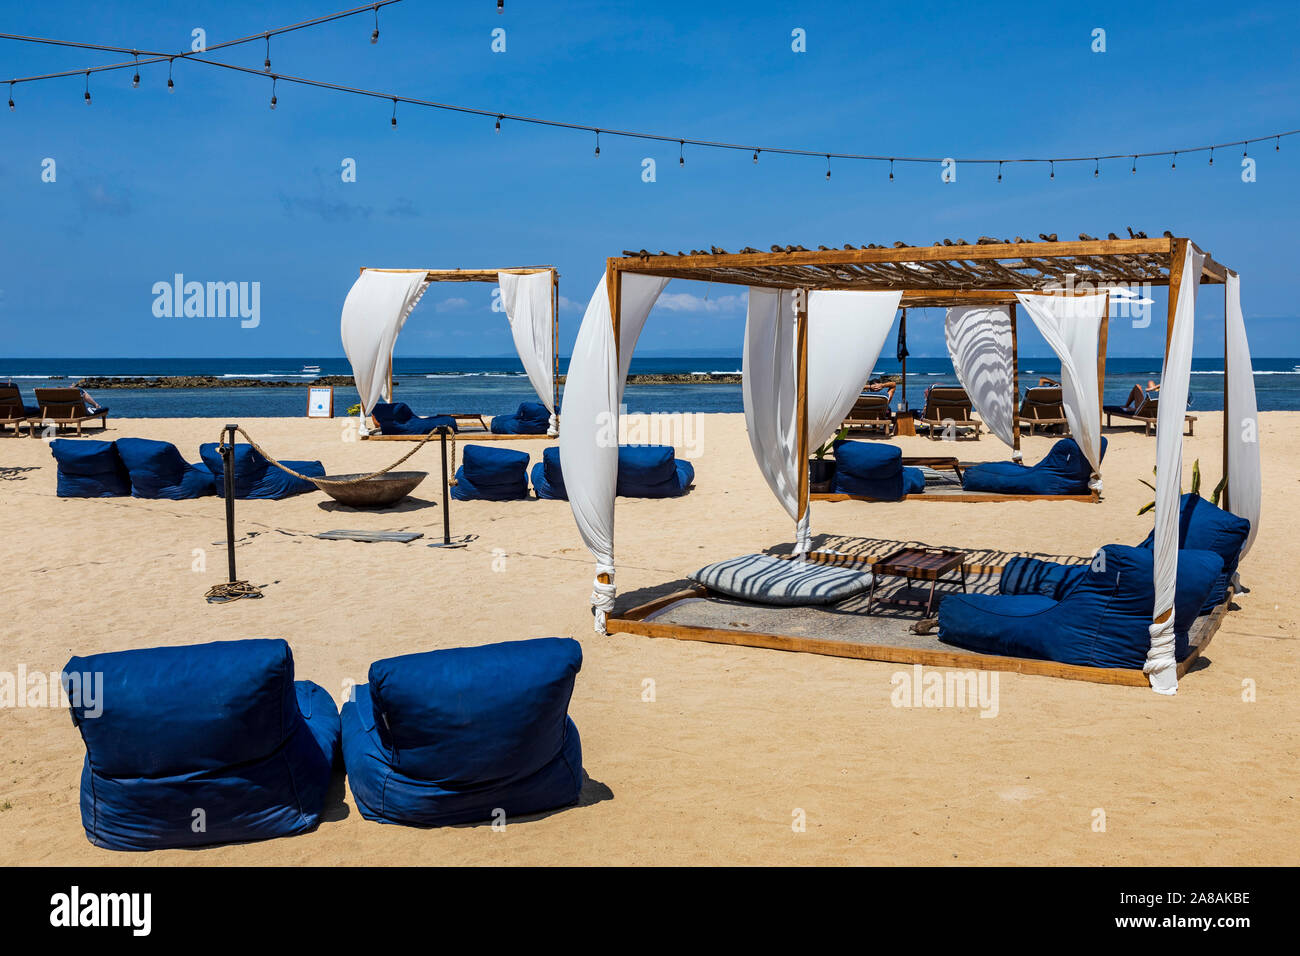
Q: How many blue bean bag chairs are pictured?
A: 14